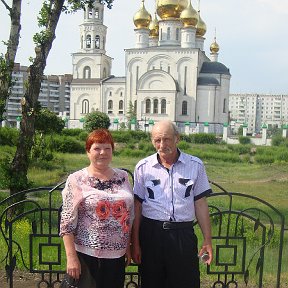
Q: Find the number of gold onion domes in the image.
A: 6